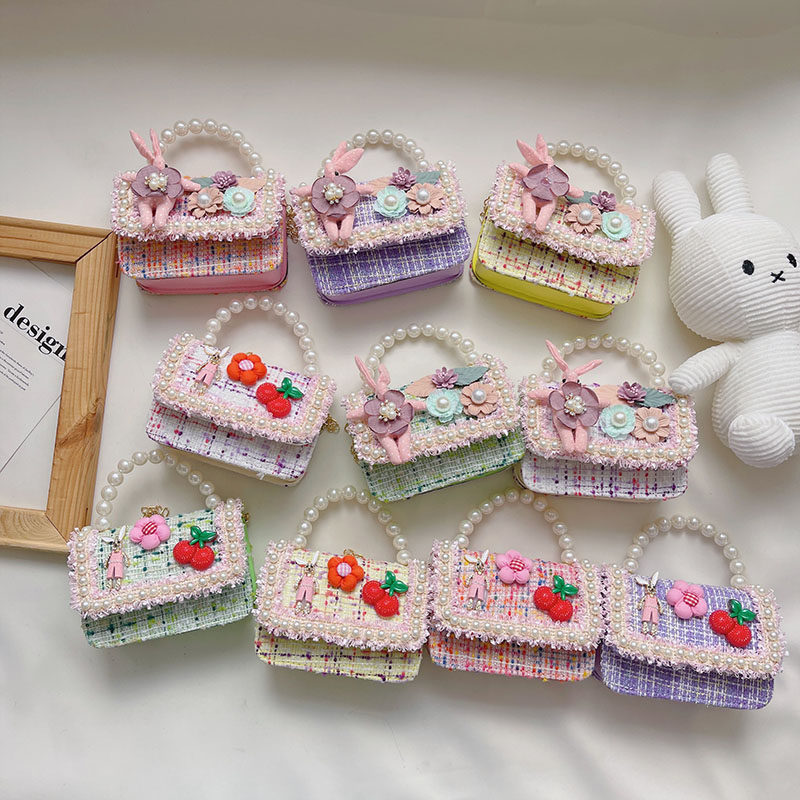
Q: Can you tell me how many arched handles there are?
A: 10